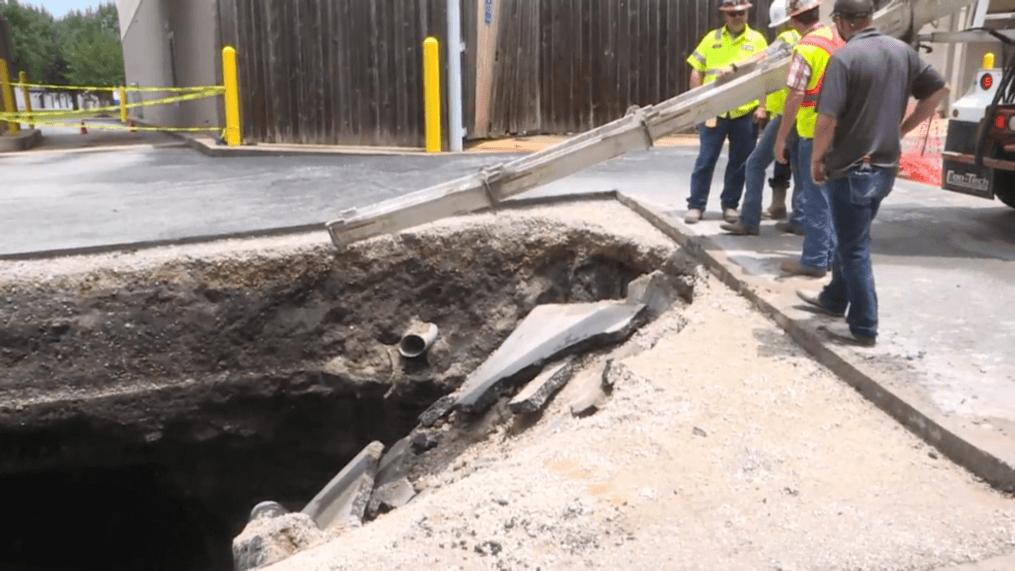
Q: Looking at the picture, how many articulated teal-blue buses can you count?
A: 0